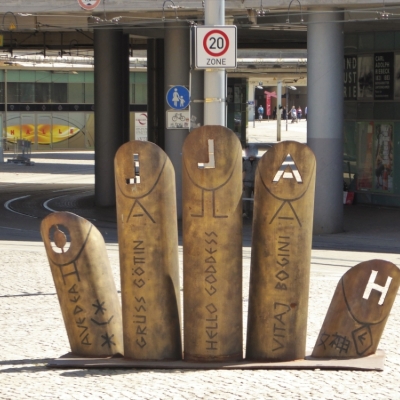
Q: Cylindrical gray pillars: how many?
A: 3